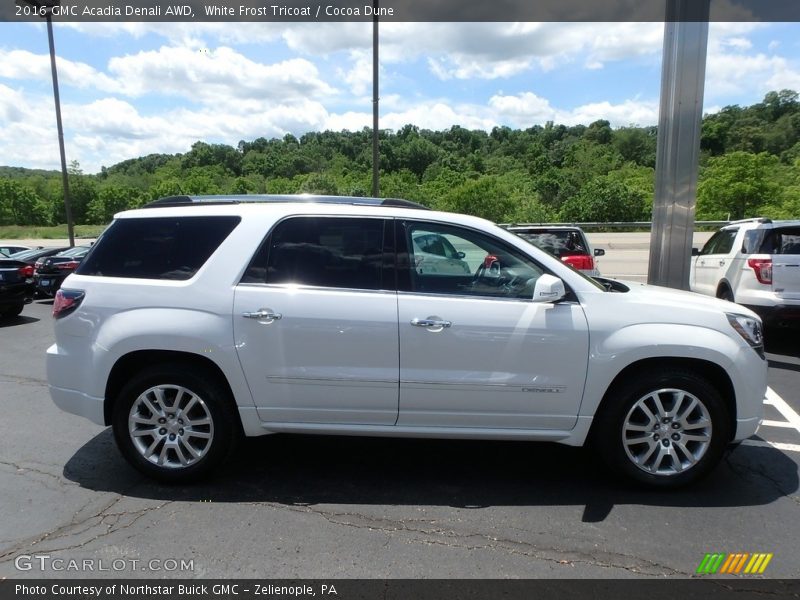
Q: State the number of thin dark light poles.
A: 2